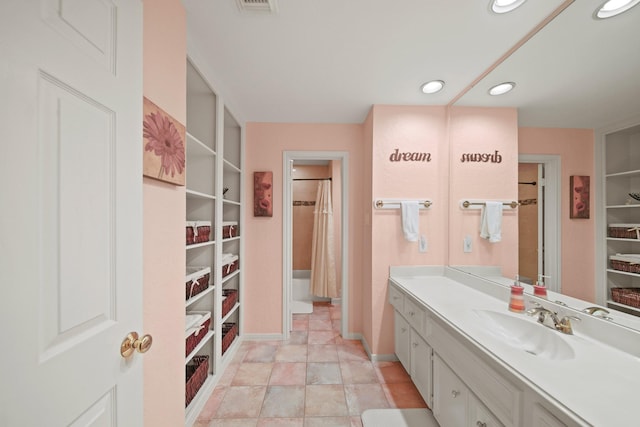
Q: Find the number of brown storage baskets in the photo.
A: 8